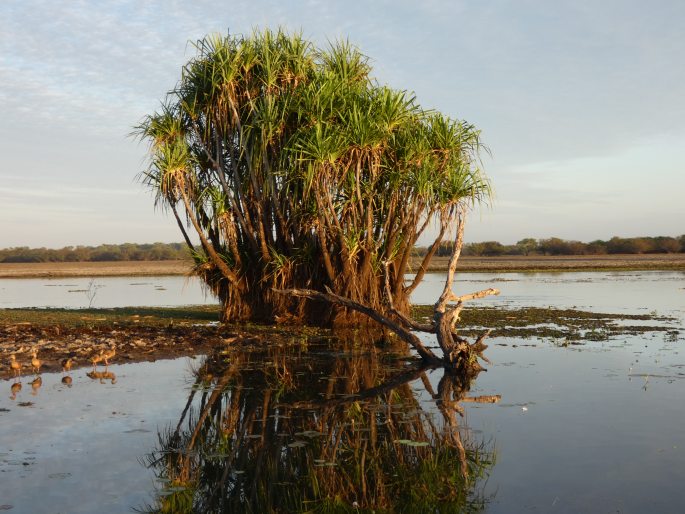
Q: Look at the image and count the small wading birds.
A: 5